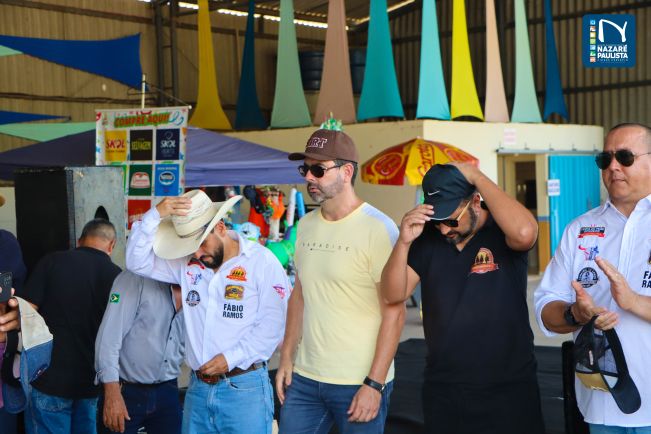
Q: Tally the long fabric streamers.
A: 10